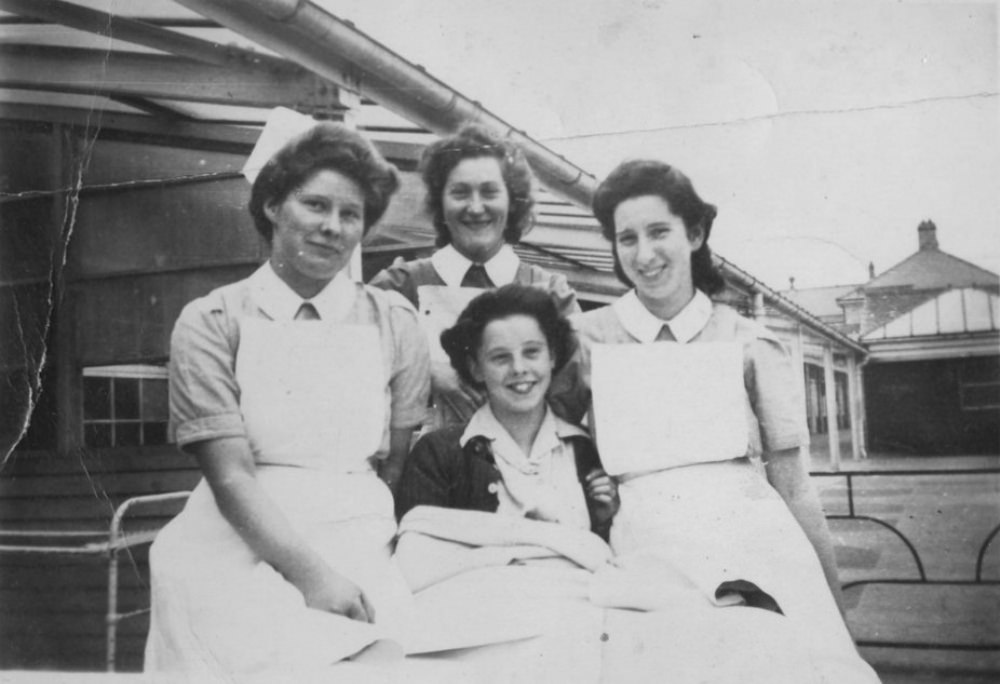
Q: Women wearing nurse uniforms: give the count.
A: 3